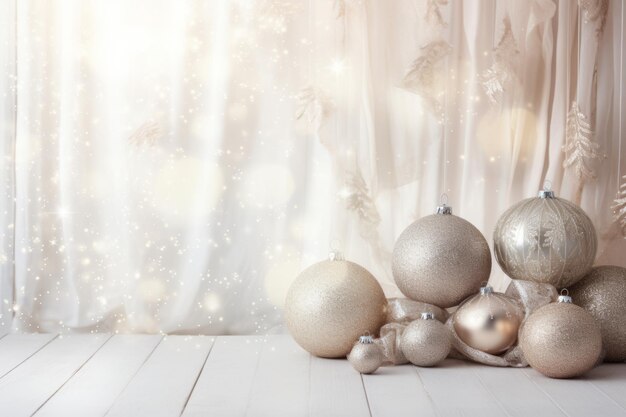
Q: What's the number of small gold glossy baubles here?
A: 1